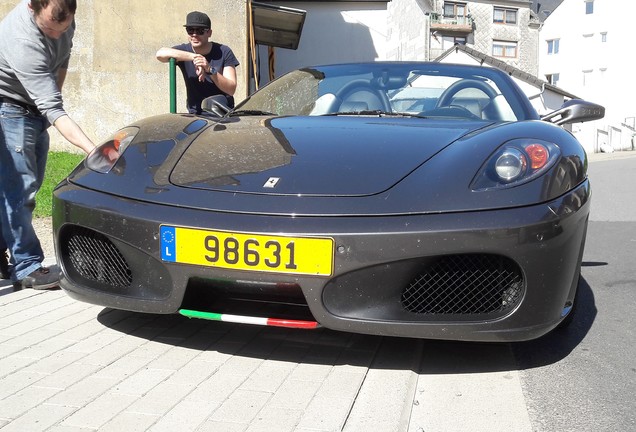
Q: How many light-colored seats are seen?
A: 2